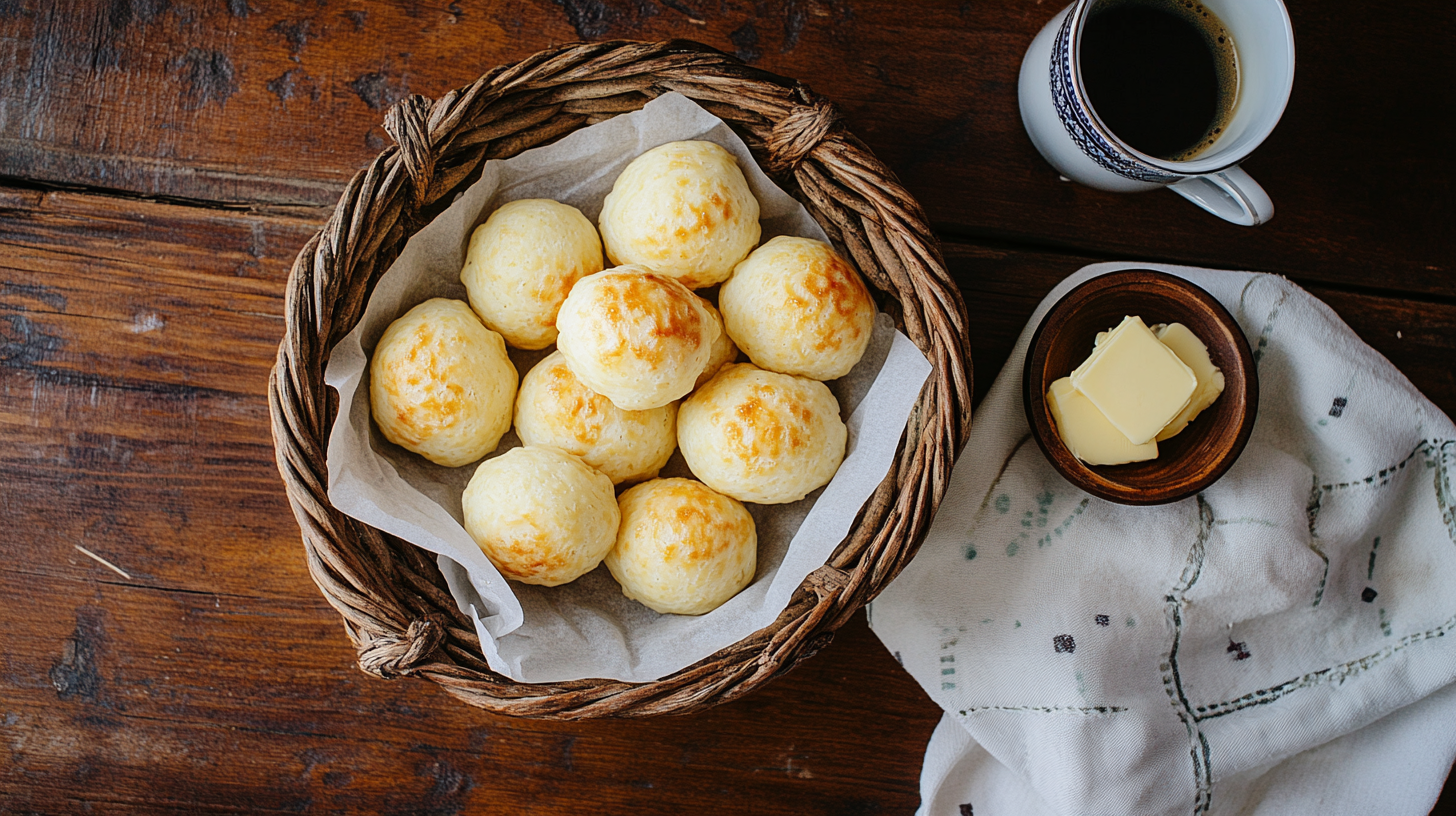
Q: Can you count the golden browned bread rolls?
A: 10